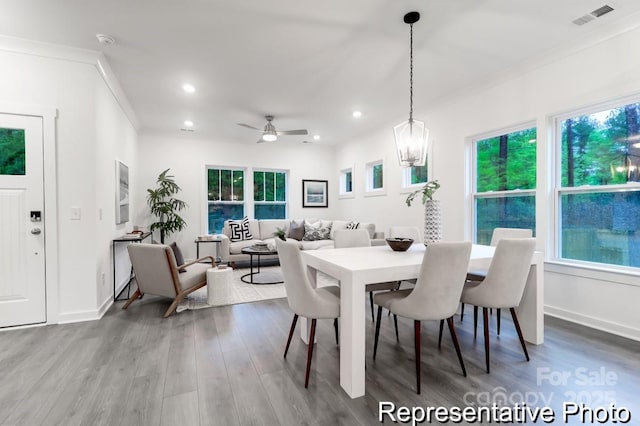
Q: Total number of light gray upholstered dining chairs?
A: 6